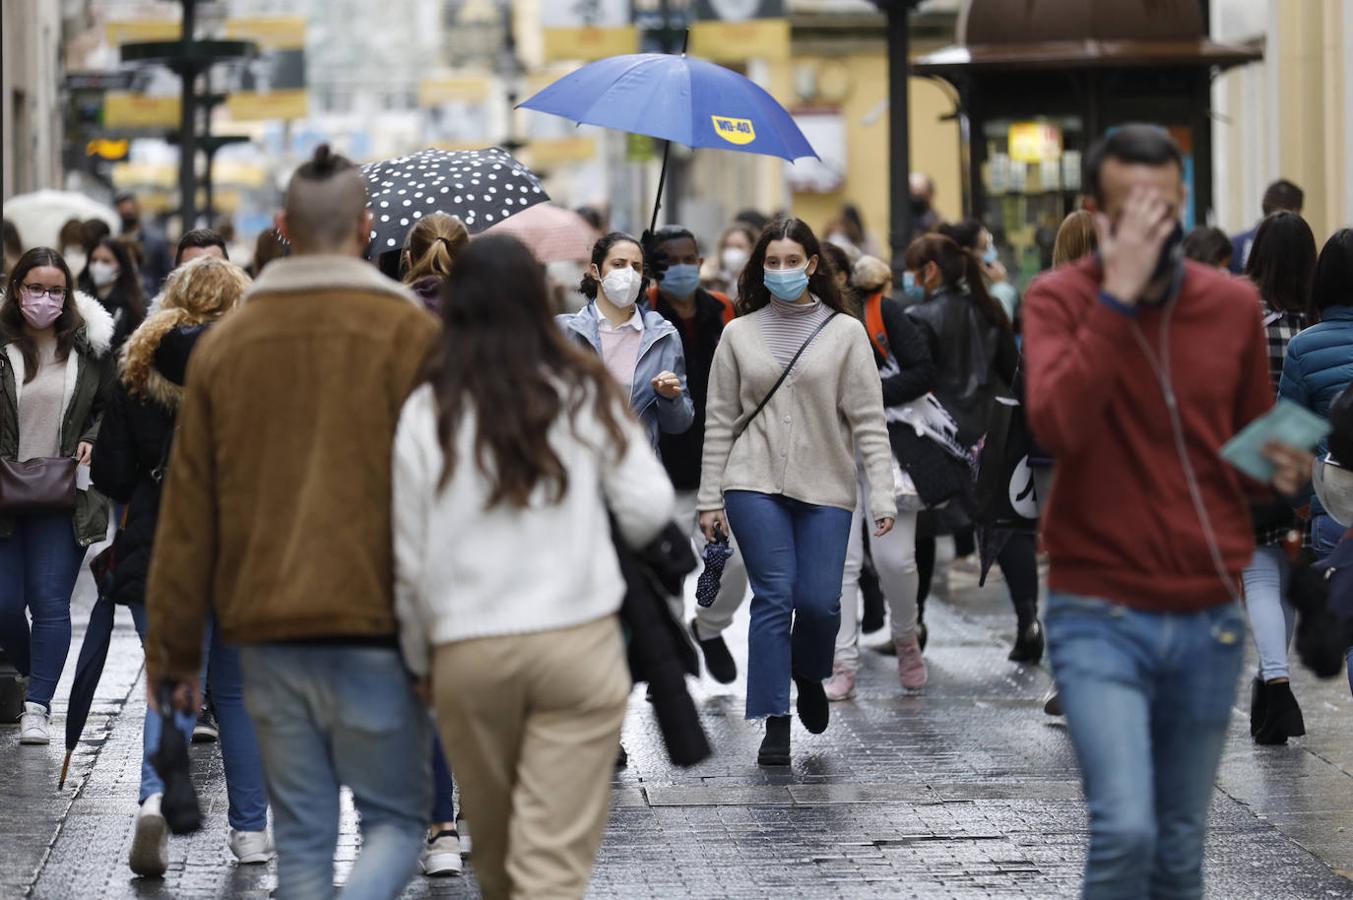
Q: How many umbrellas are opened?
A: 4